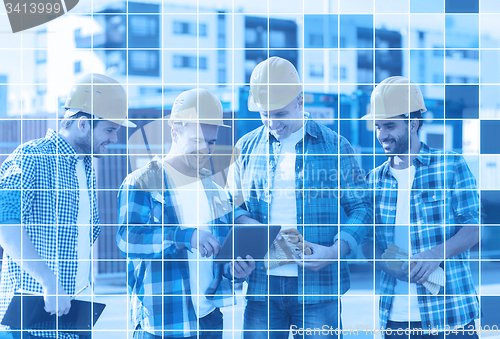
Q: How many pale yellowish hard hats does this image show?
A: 4